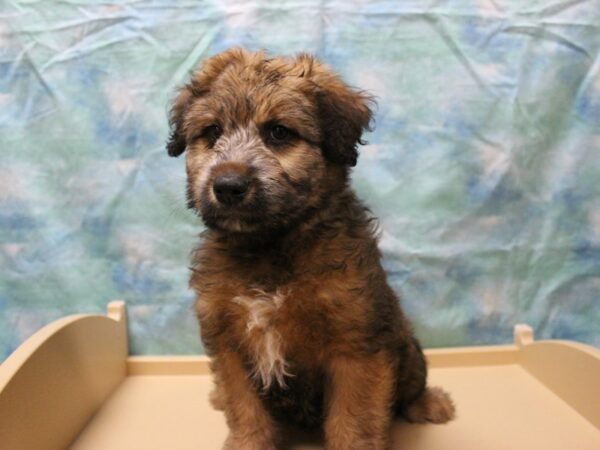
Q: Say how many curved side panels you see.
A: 2